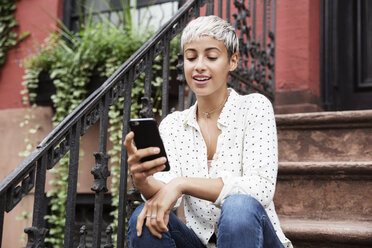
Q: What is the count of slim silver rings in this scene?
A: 2